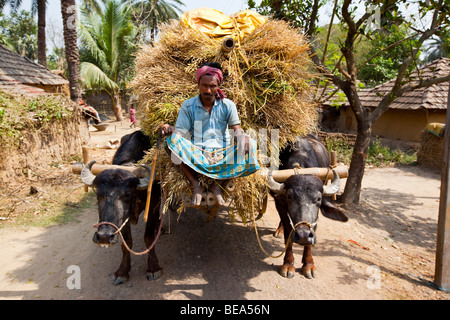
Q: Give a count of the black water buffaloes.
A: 2